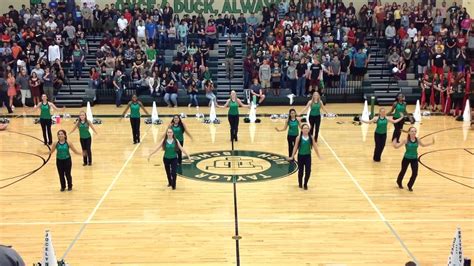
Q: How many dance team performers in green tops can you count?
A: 13